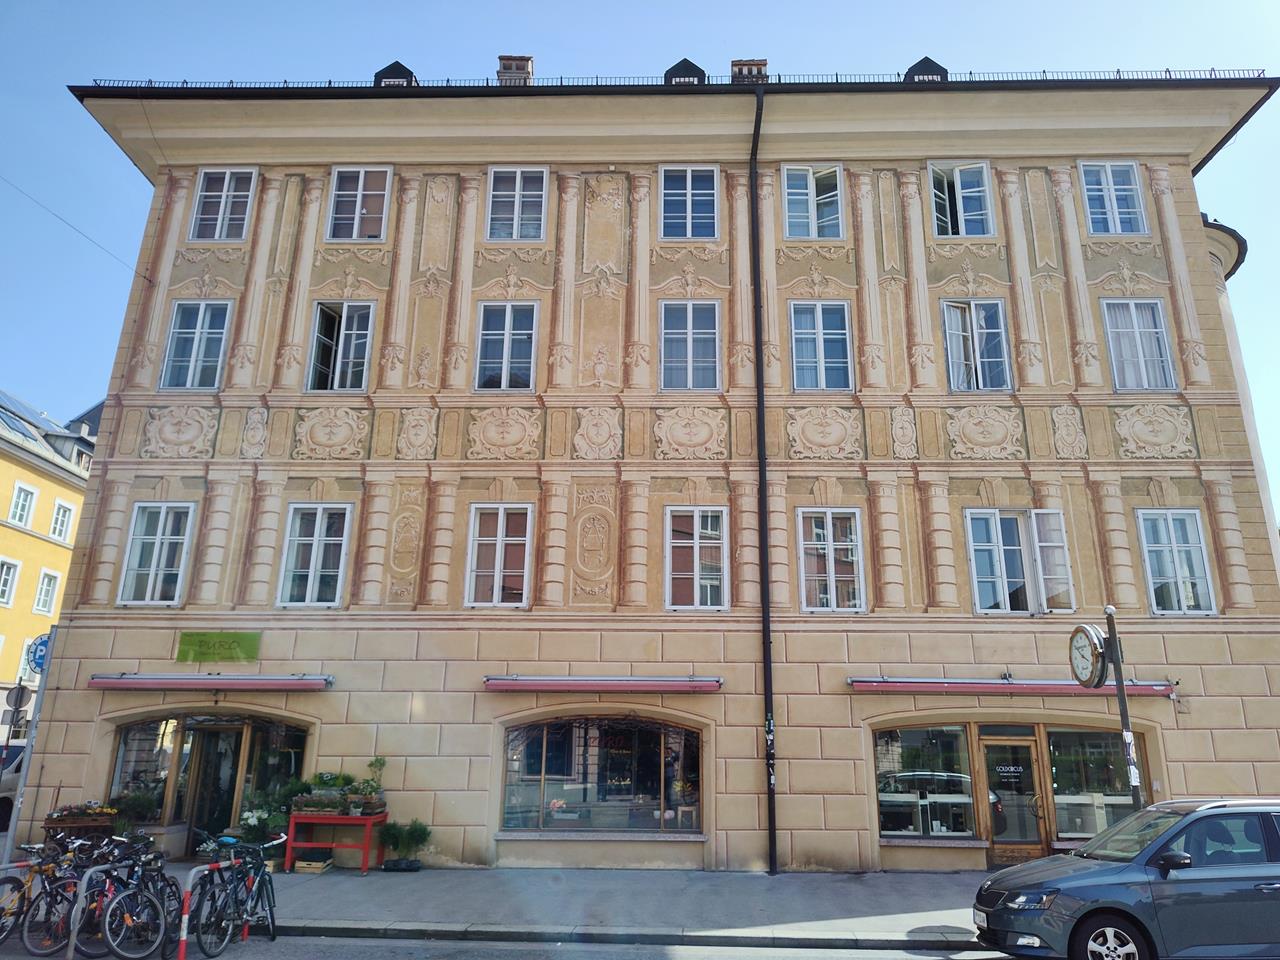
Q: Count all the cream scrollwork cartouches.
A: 12